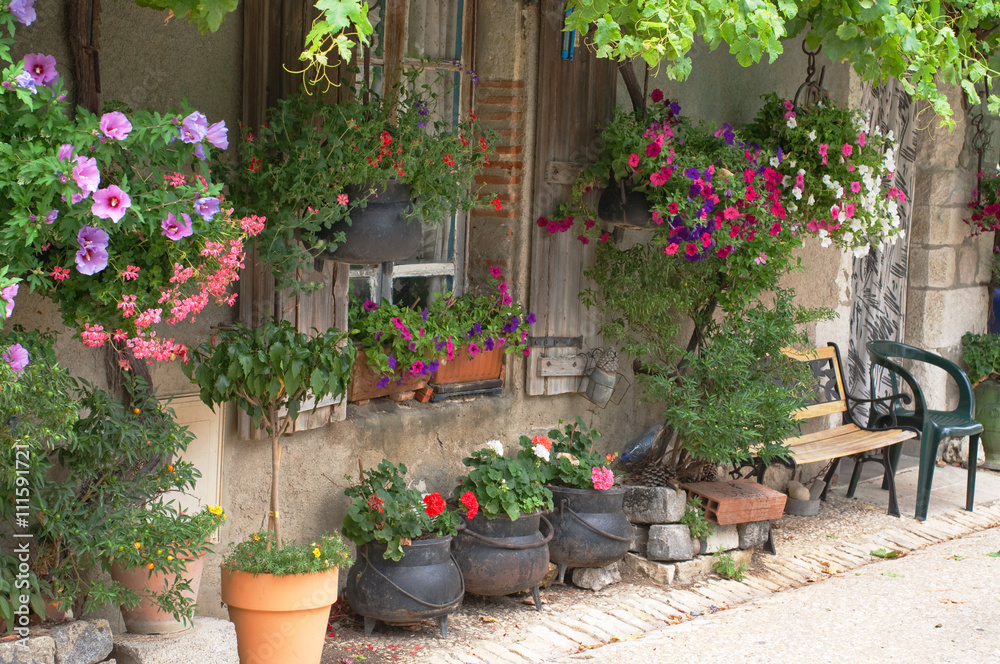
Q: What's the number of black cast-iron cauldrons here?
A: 5